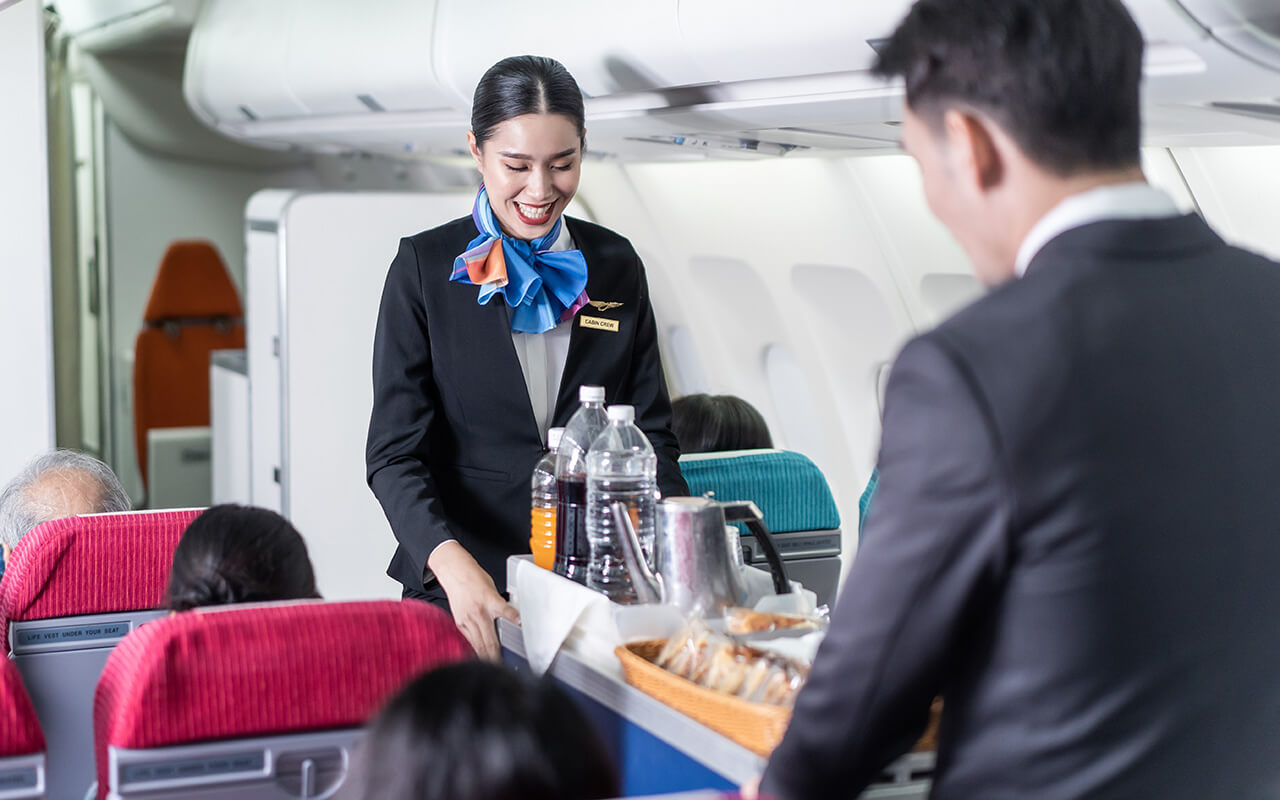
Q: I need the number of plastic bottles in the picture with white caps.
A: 3